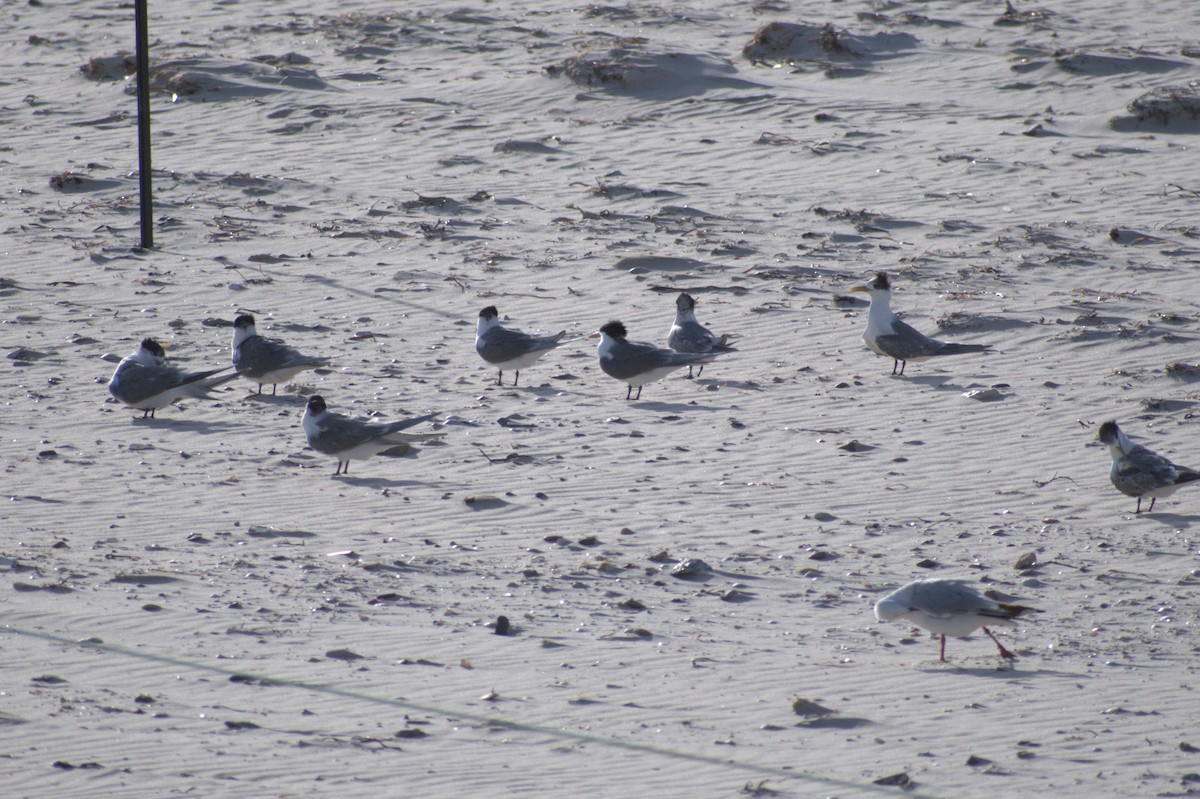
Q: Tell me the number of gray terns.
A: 8